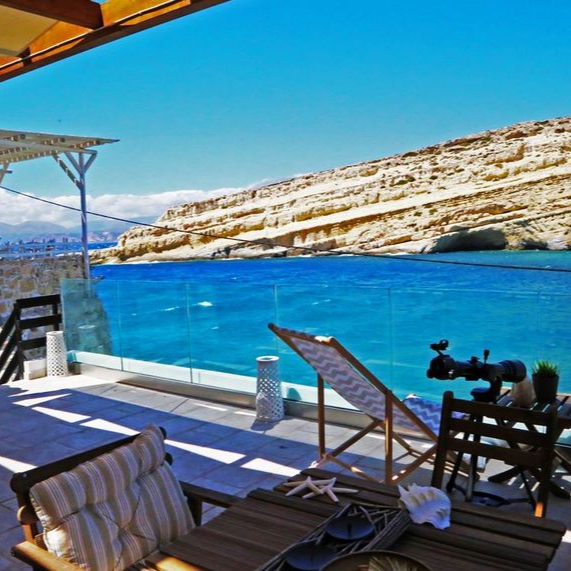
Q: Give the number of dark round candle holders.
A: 2